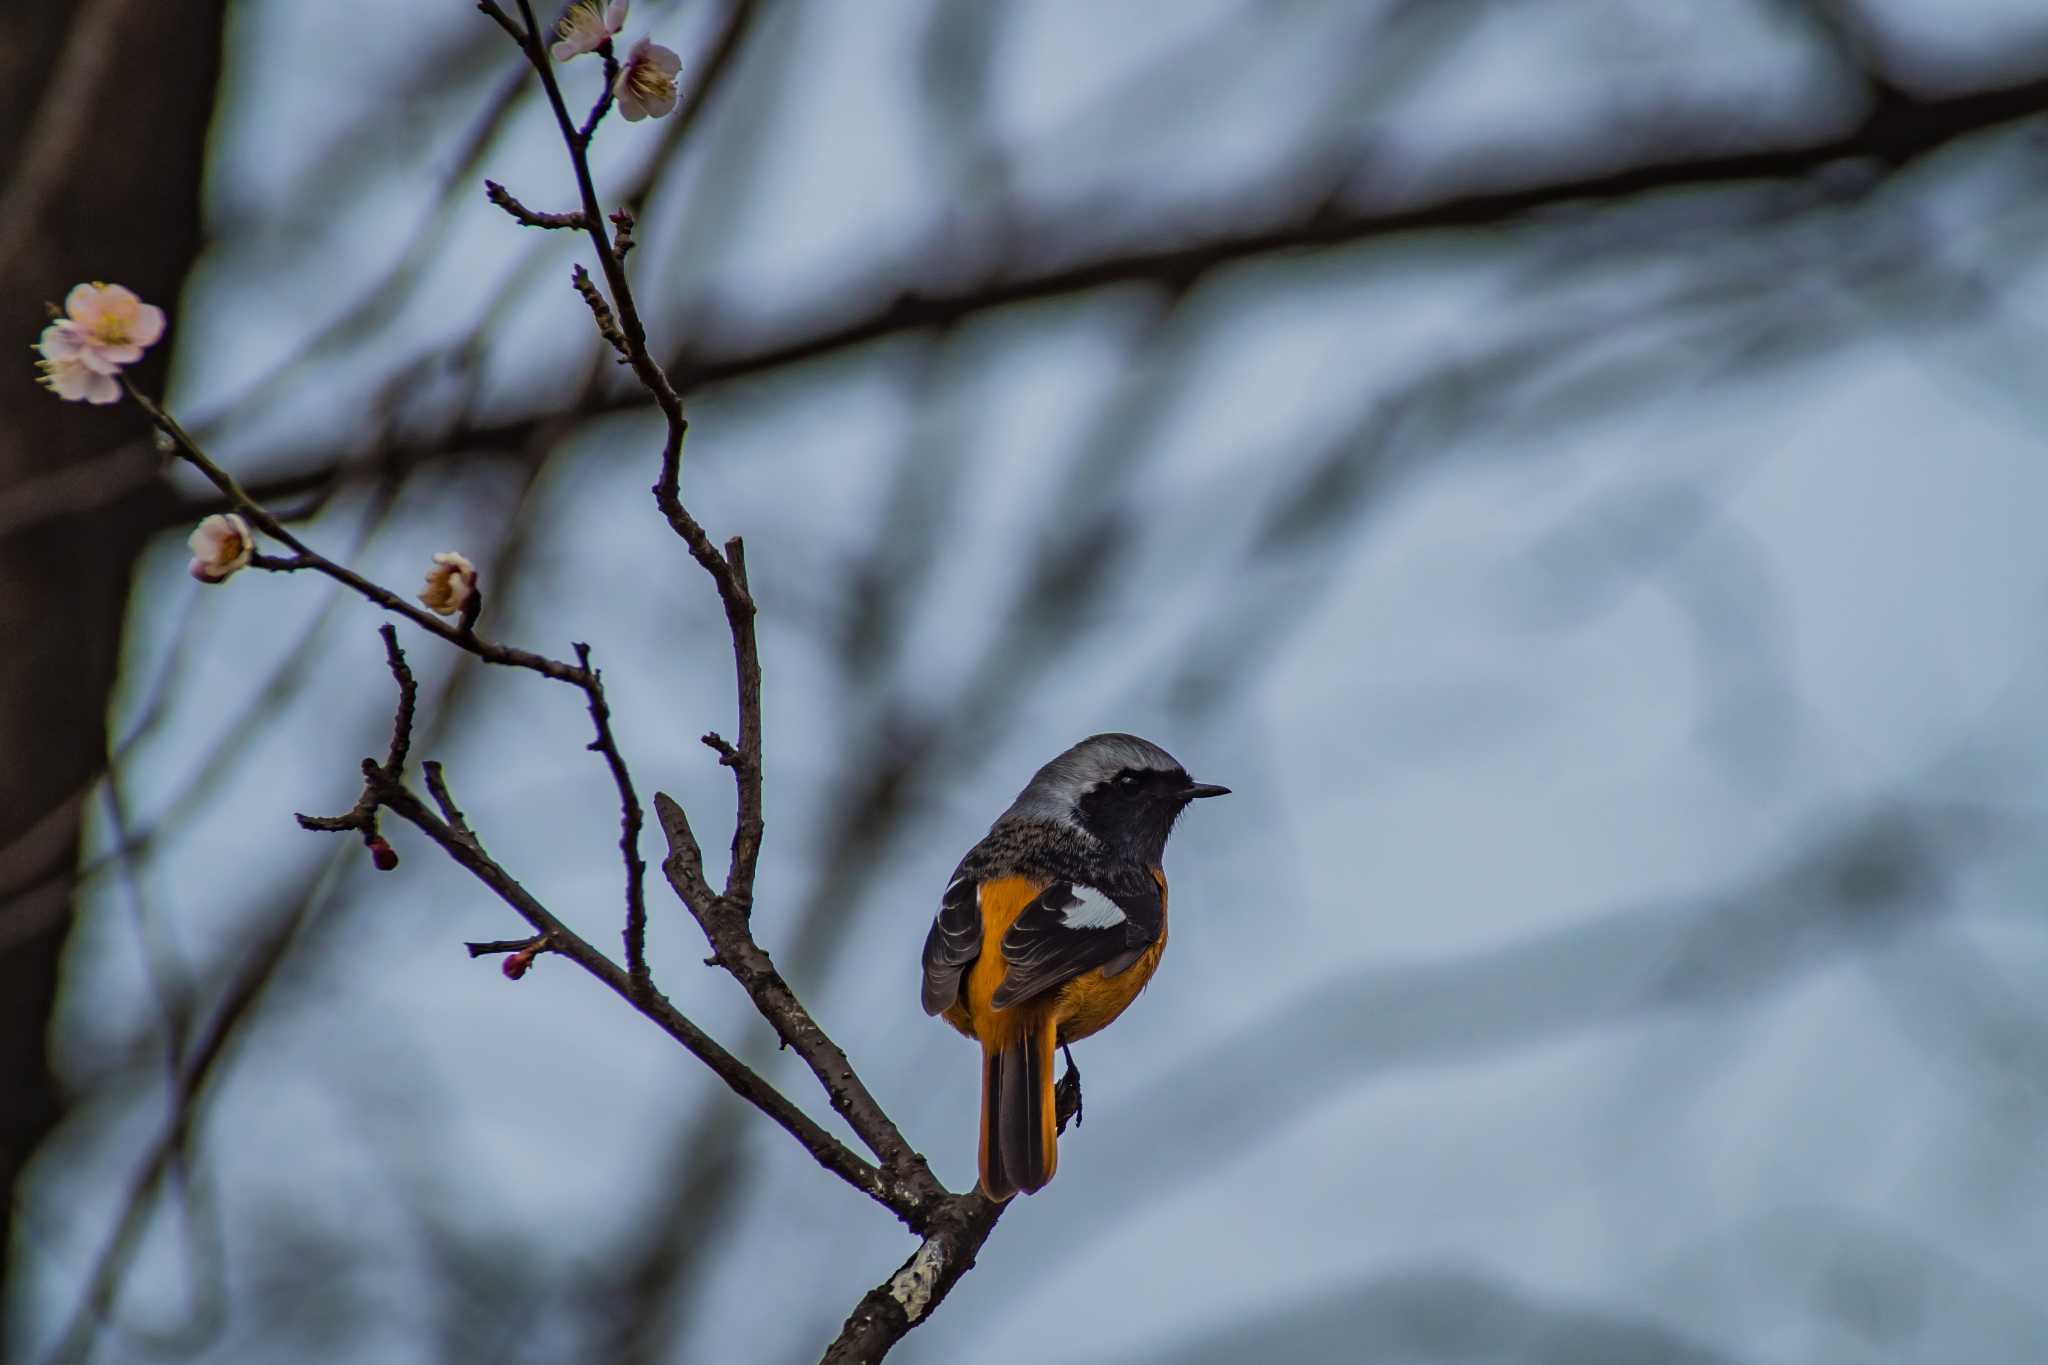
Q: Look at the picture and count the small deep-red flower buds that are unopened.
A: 2